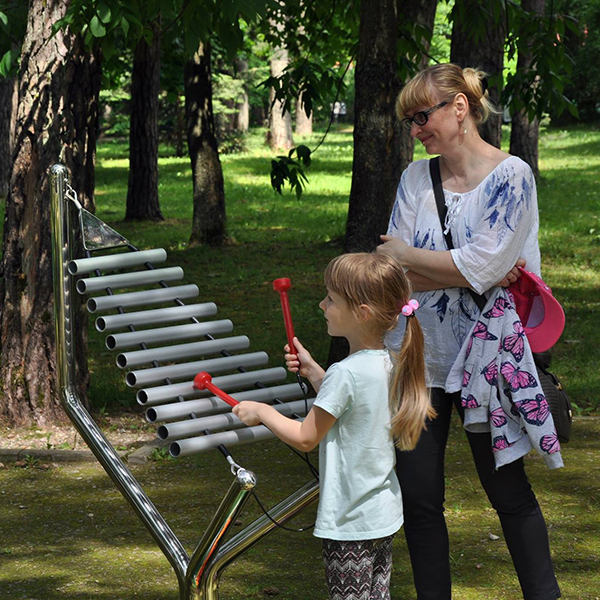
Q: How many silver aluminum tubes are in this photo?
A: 11